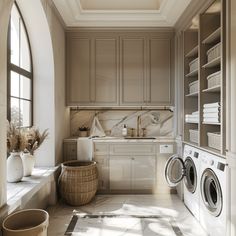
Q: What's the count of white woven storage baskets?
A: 6